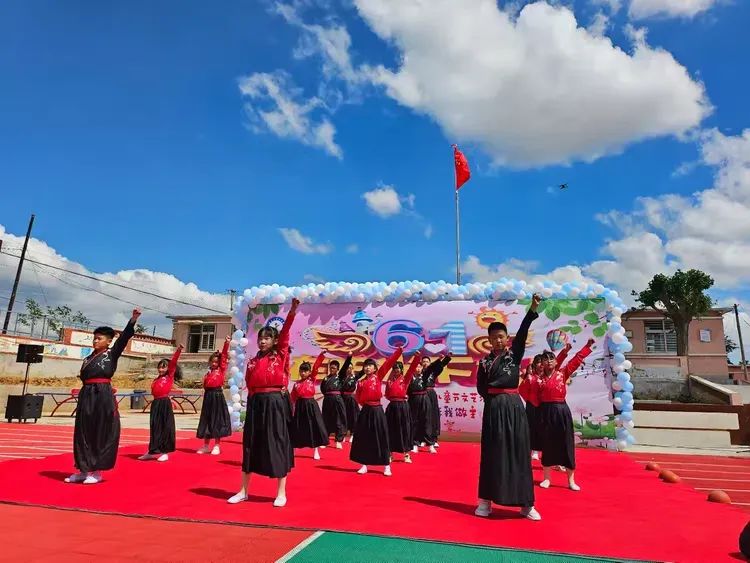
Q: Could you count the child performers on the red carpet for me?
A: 15